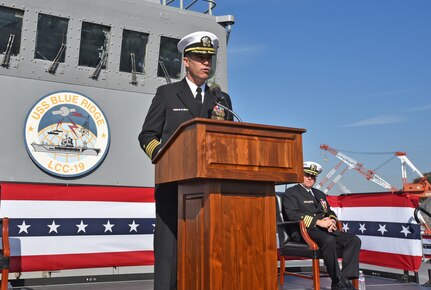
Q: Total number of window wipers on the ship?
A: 5